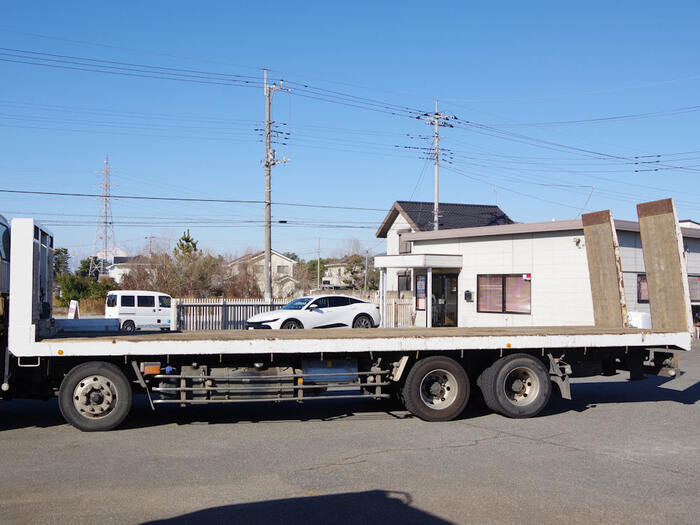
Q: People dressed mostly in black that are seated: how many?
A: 0